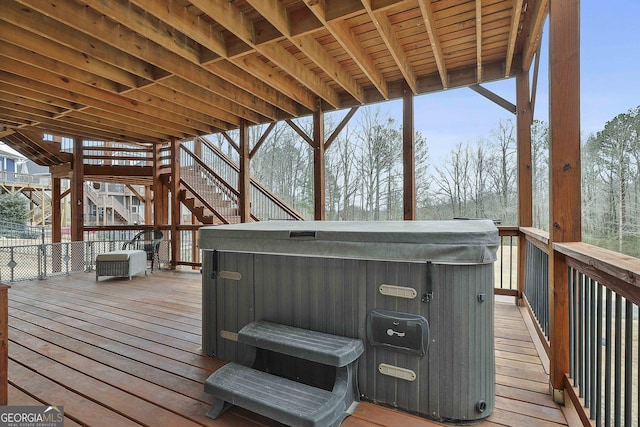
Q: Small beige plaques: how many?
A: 4